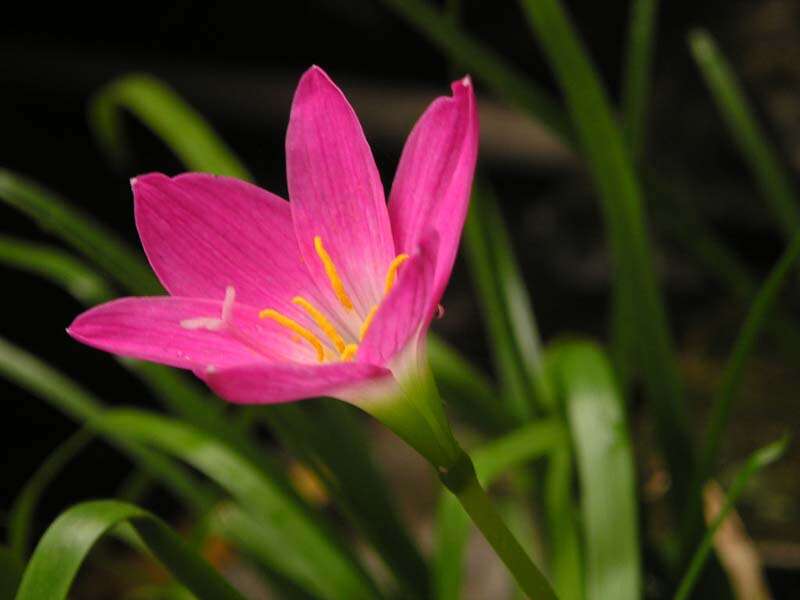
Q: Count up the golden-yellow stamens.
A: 6